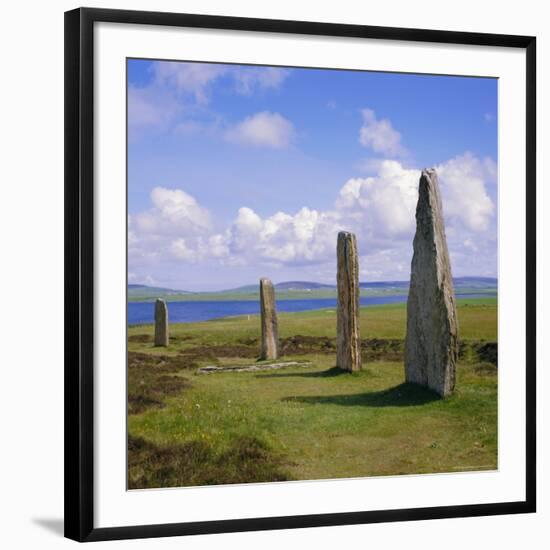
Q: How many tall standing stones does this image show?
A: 4